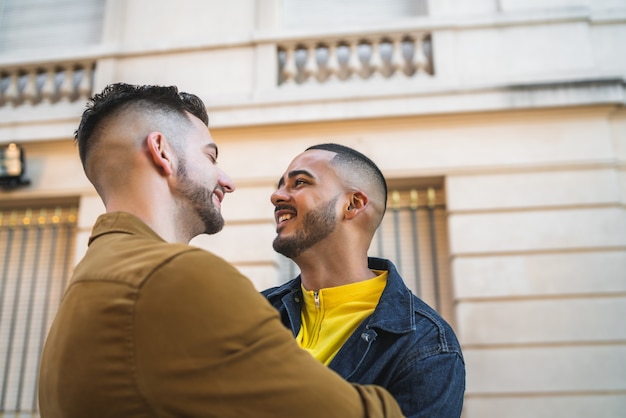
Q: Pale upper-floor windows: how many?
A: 2